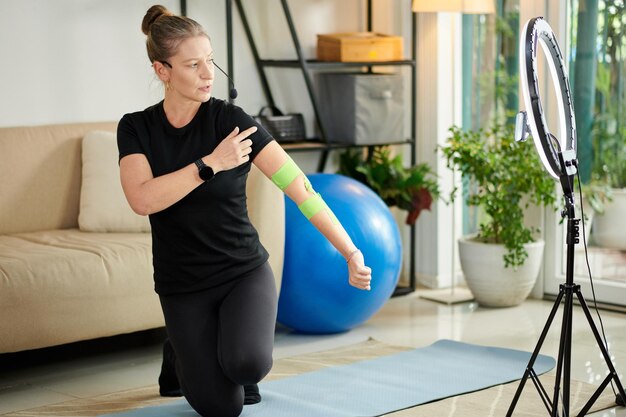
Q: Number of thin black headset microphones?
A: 1